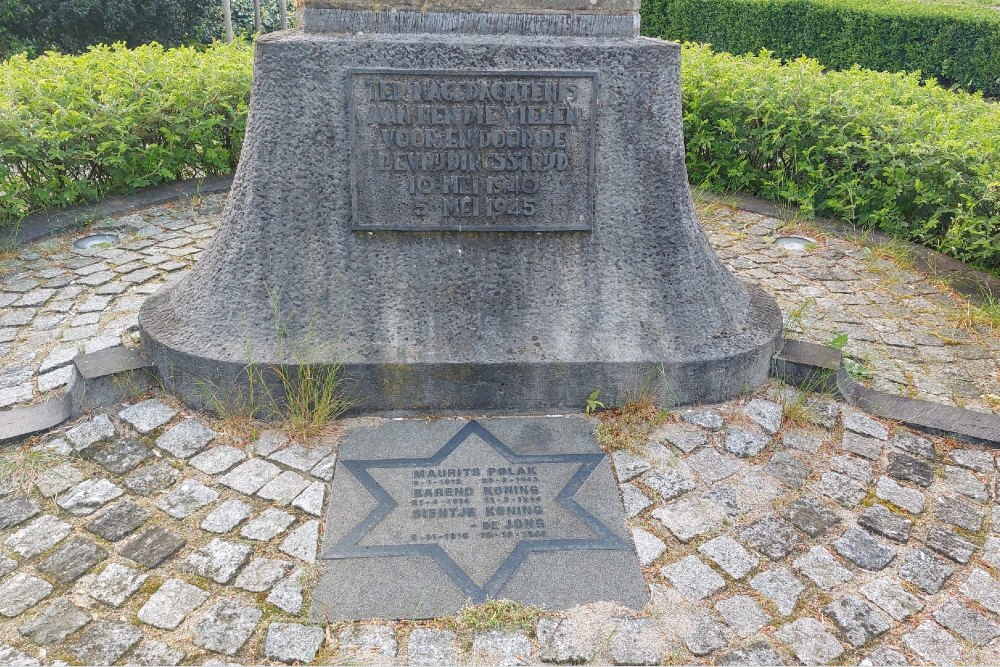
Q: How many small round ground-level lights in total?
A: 2